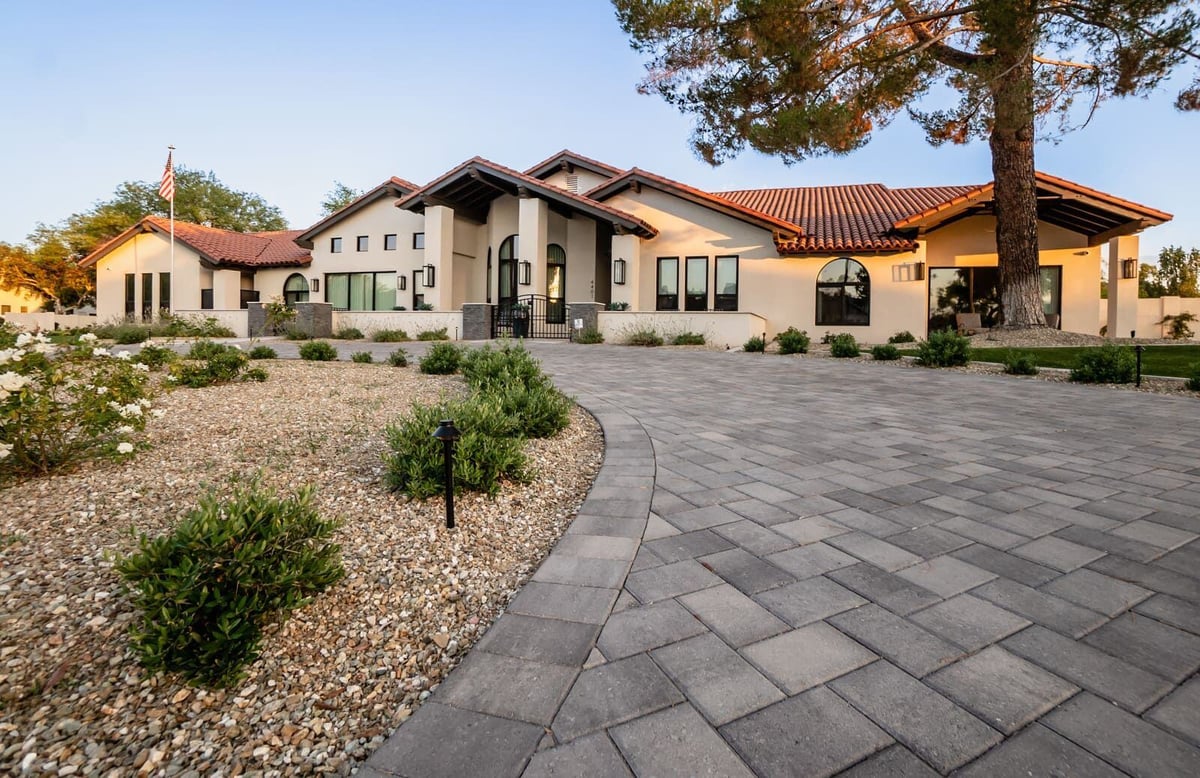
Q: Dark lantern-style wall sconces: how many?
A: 7